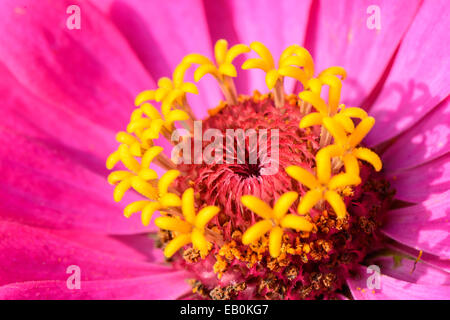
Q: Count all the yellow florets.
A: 13